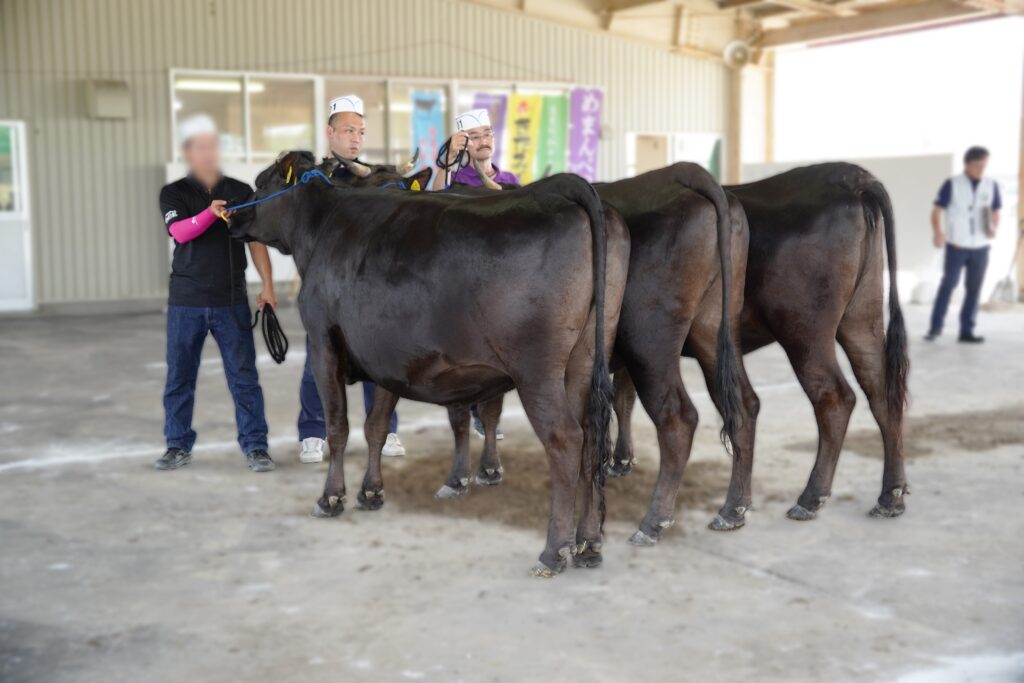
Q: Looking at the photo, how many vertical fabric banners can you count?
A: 5